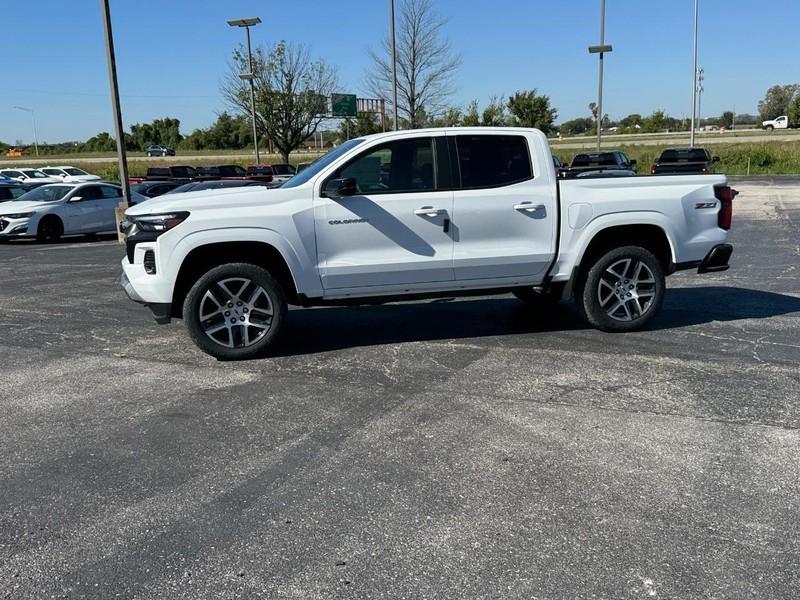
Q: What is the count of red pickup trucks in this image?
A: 2